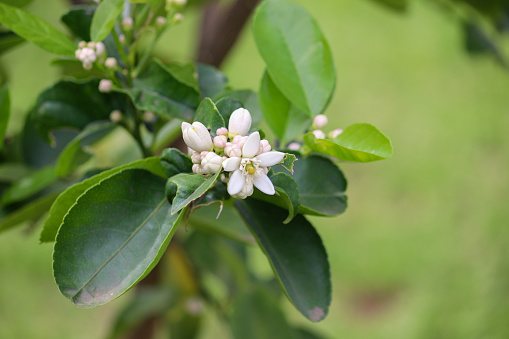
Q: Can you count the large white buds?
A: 2